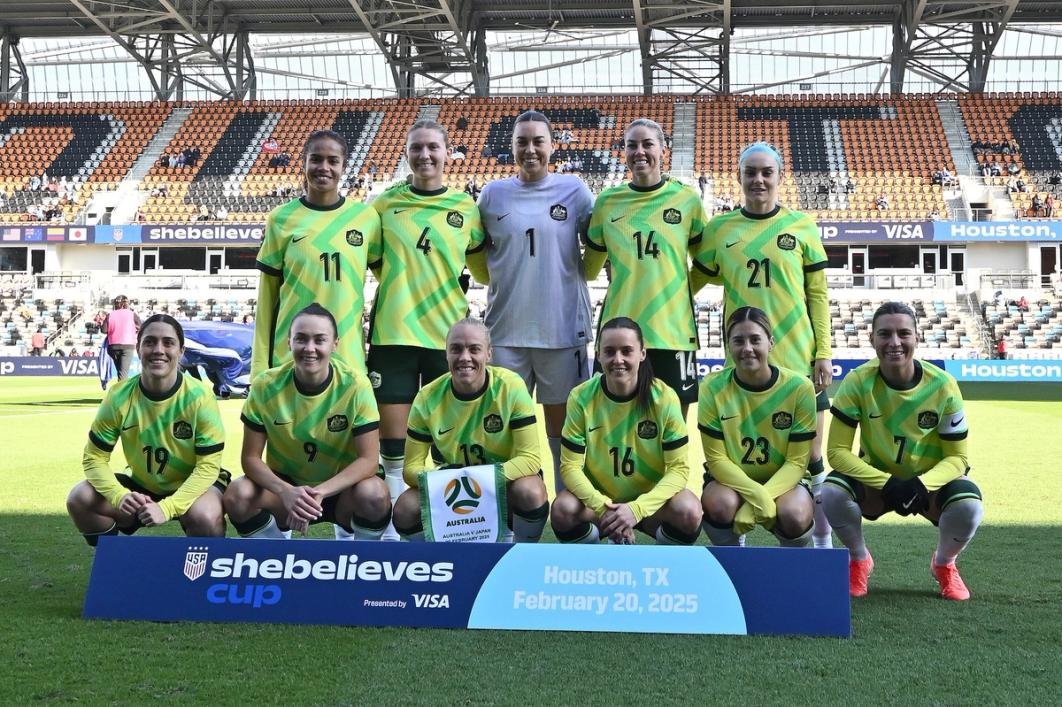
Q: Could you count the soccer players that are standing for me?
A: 5